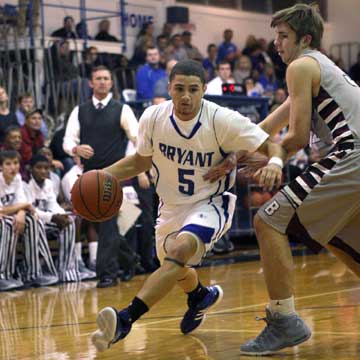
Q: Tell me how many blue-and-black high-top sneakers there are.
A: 2